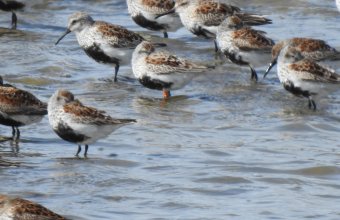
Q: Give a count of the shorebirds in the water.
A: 11